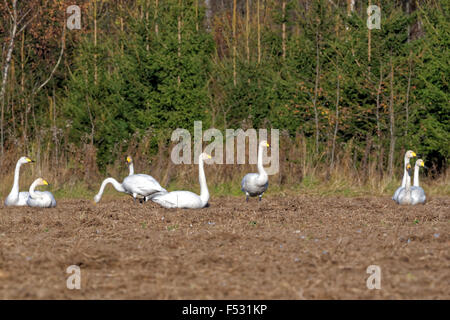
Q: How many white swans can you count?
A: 9